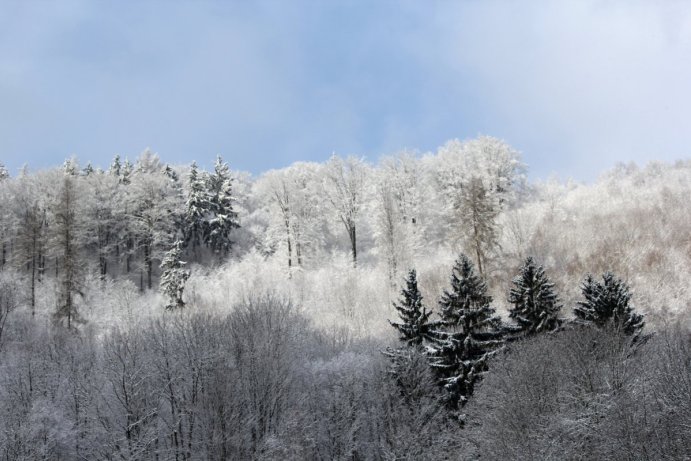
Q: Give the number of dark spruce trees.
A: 4